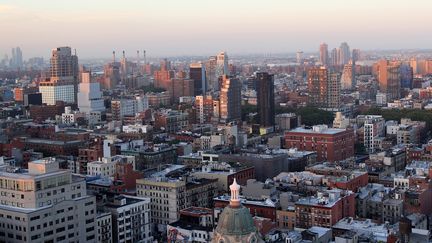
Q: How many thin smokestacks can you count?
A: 4